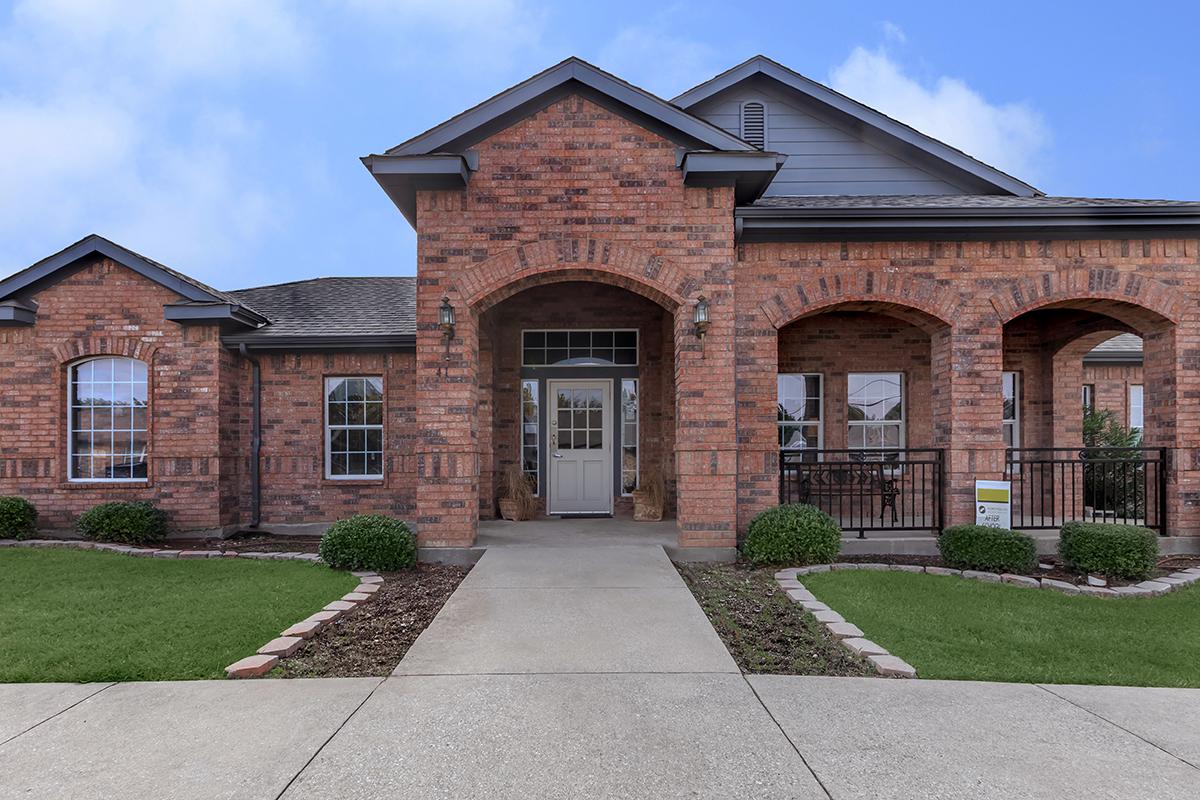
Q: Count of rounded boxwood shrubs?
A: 6